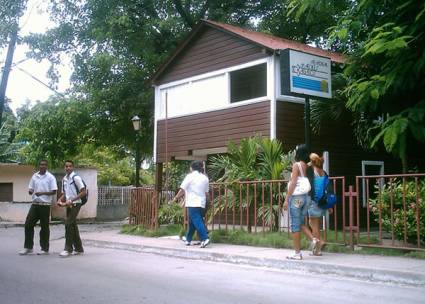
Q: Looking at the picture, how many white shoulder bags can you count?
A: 1